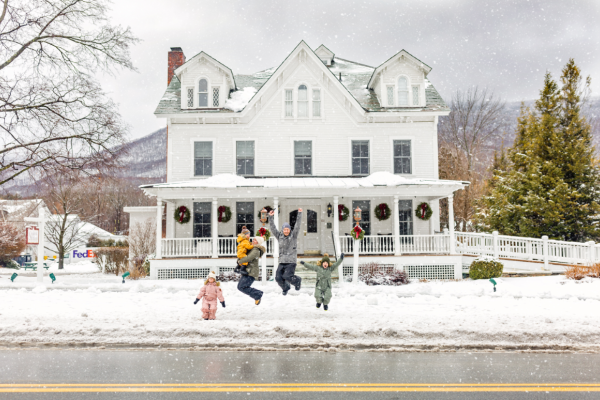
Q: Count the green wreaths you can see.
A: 8